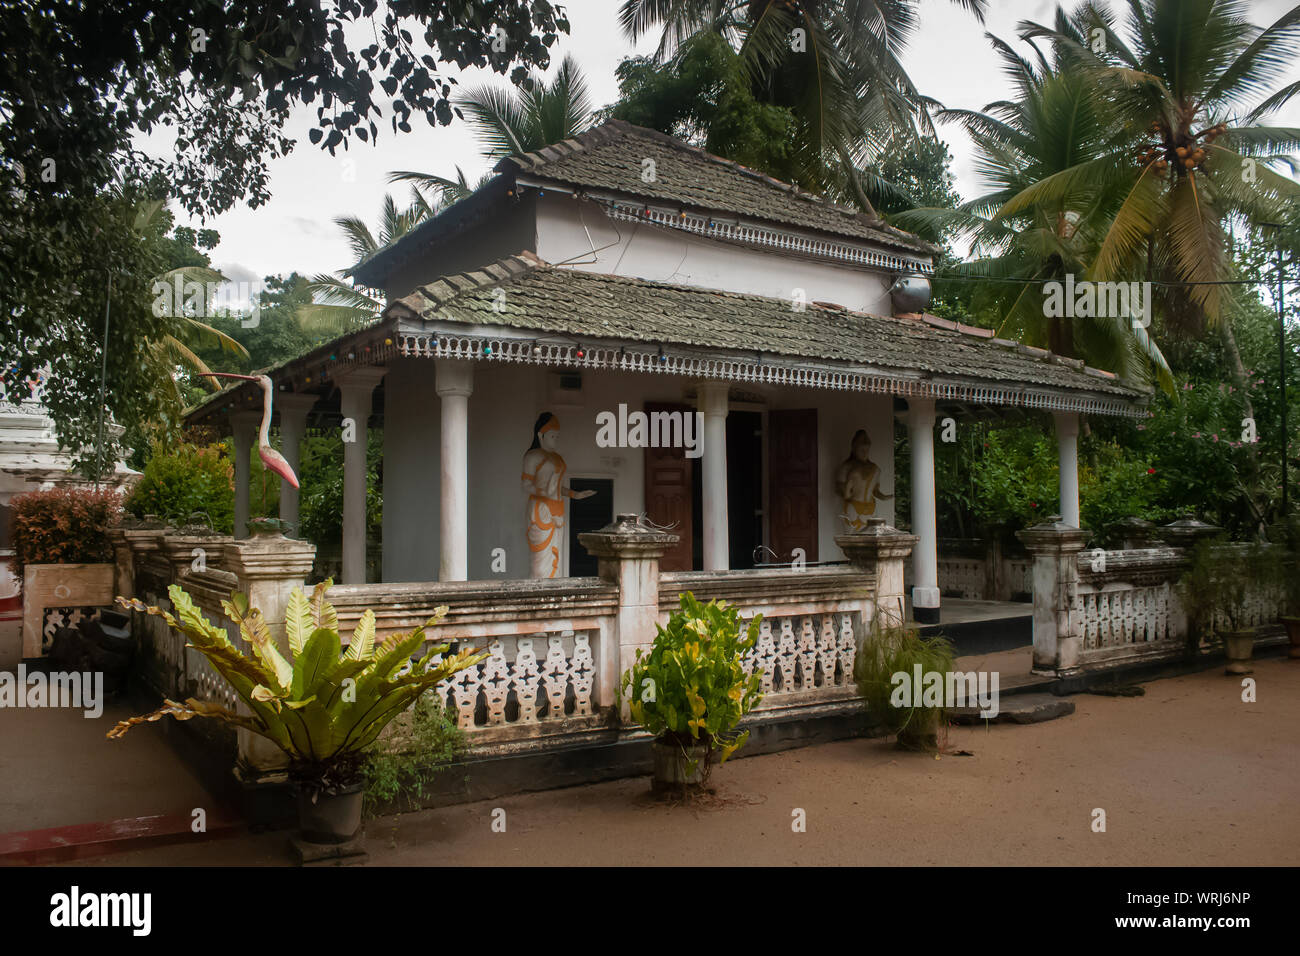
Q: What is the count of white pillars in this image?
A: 7